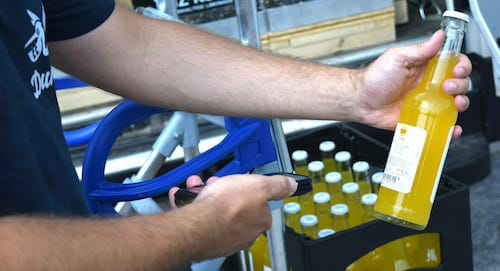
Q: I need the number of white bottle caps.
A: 15